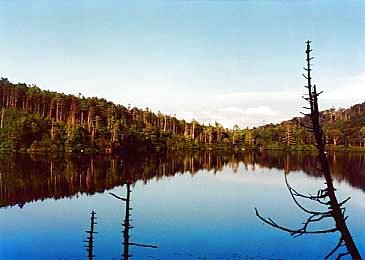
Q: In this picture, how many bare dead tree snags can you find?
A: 3